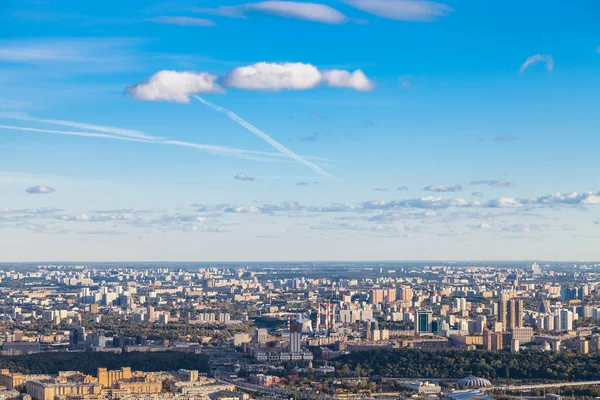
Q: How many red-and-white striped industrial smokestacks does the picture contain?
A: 5